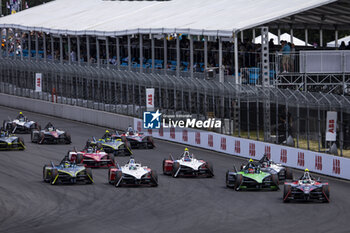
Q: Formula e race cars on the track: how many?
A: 12